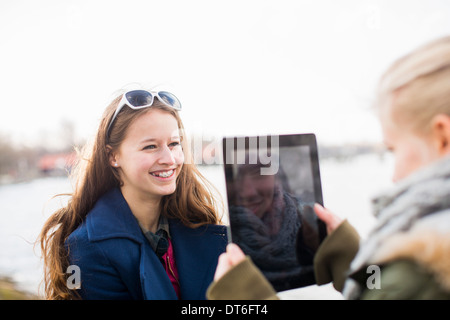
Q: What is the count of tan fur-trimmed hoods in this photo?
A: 1